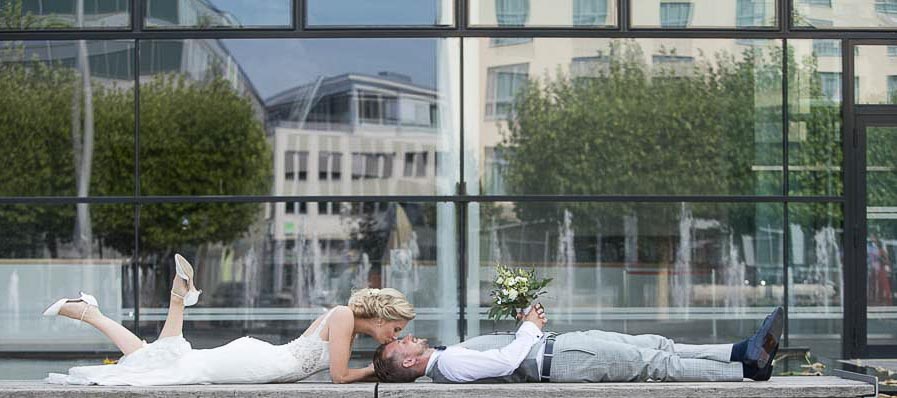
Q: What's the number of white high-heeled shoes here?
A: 2